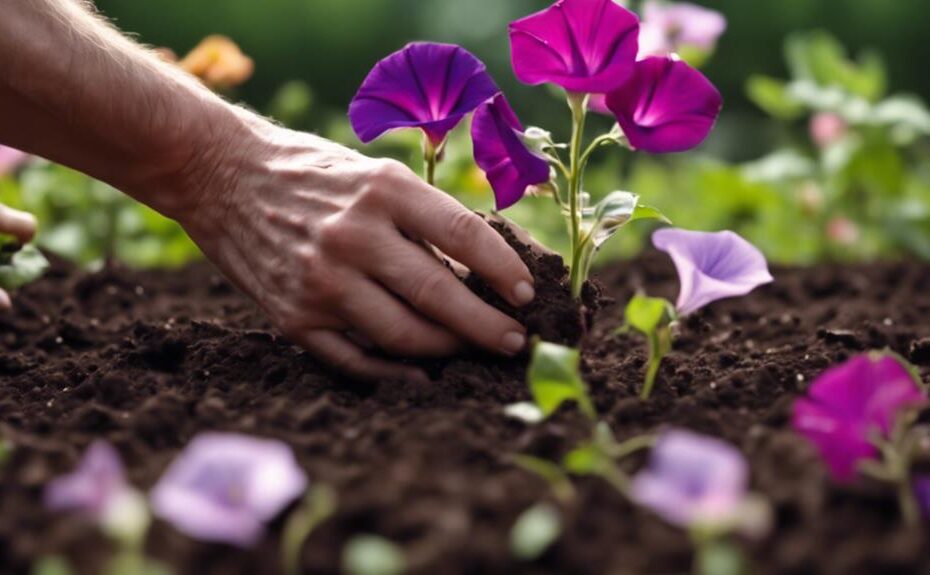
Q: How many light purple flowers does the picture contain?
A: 4